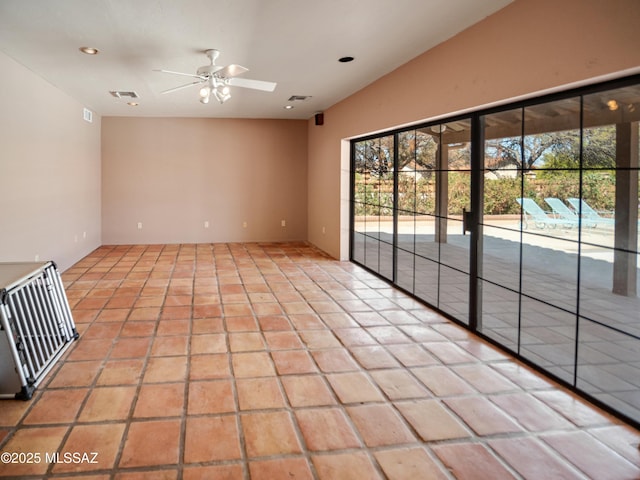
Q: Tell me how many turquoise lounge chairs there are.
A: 3